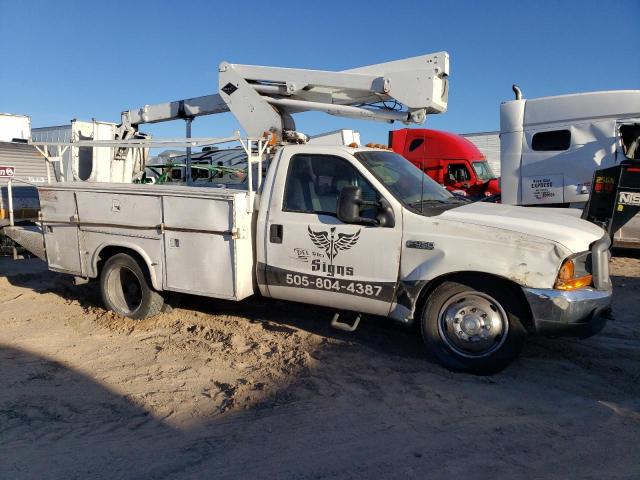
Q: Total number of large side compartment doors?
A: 3